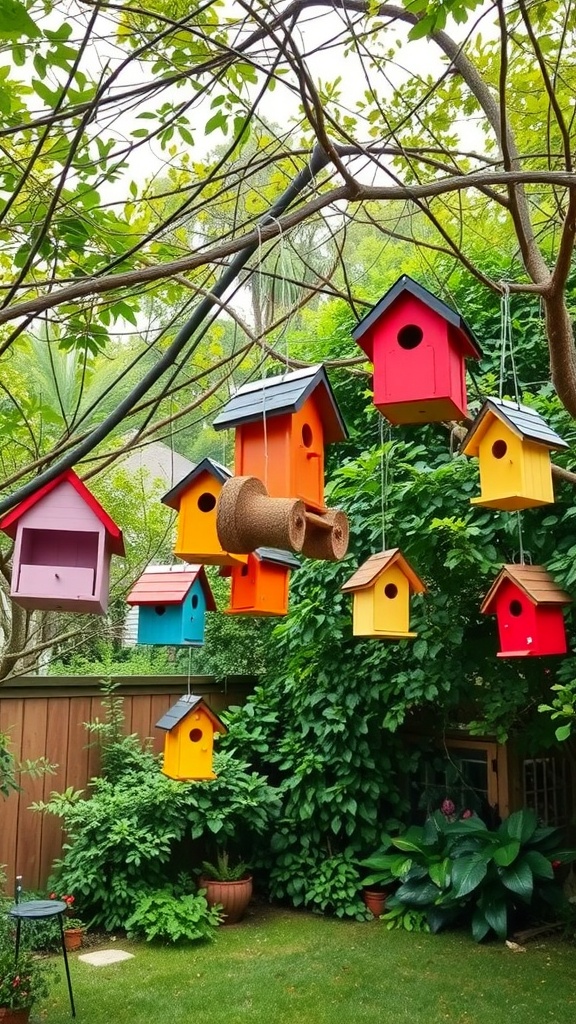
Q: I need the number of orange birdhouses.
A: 2